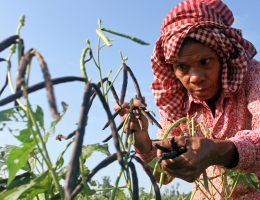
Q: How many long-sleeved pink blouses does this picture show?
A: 1